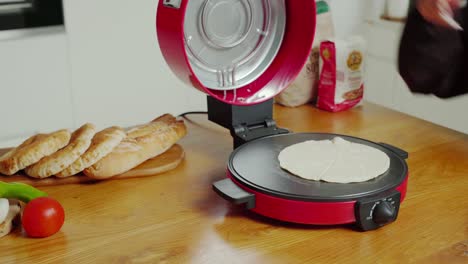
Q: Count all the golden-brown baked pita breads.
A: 3